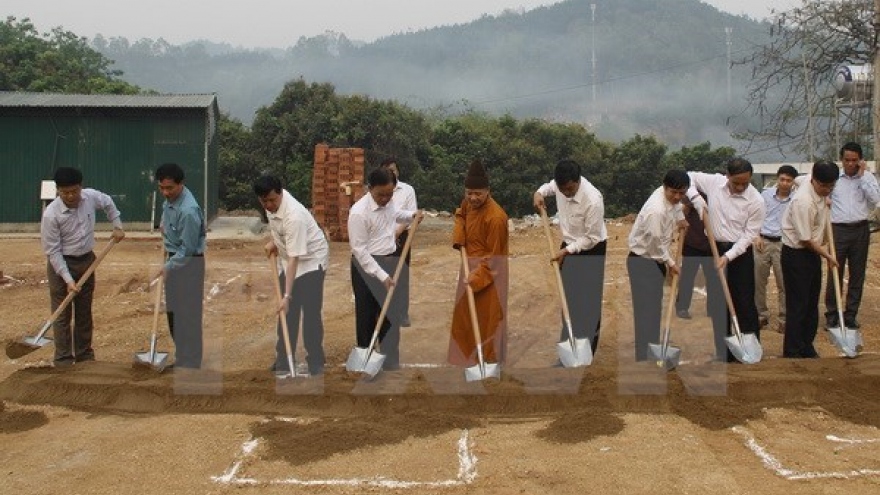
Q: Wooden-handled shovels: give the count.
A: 9